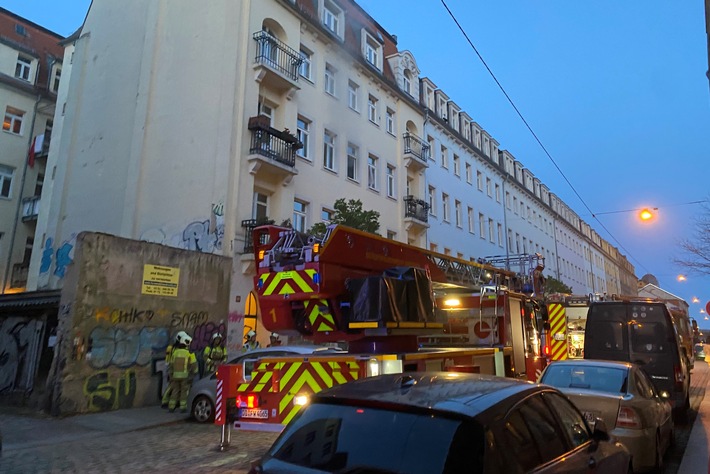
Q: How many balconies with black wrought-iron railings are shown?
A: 5